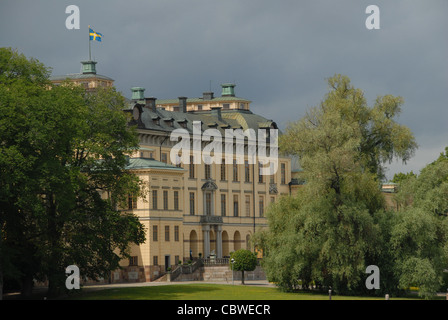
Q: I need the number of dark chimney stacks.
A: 4